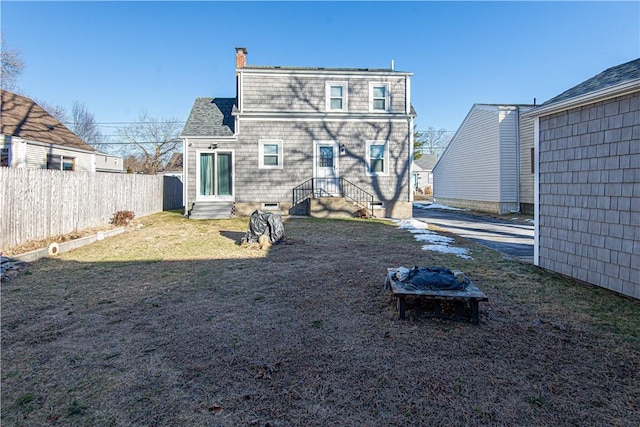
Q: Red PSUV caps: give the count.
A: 0